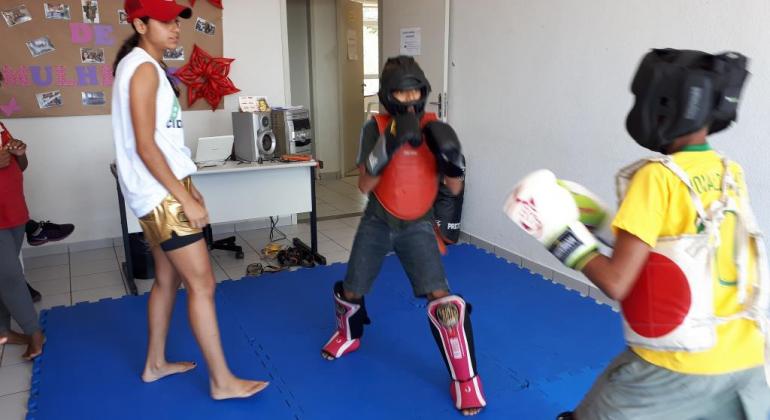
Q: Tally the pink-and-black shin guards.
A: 2